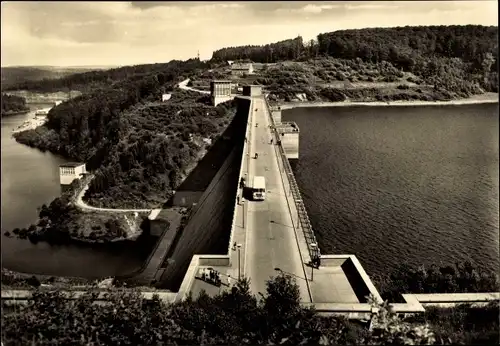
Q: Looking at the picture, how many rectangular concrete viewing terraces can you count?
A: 2